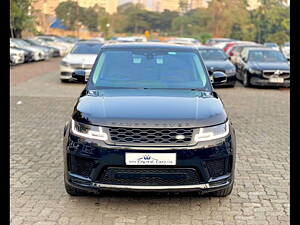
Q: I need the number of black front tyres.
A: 2